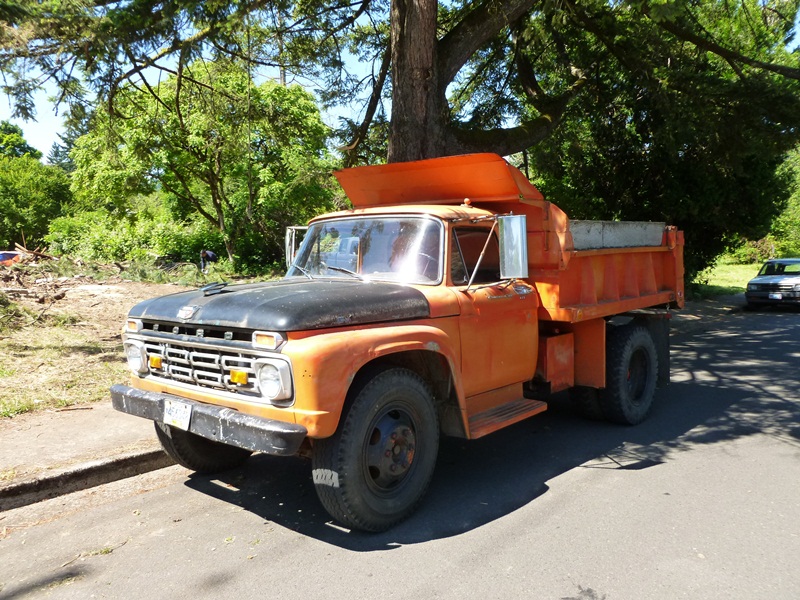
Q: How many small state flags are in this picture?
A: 0